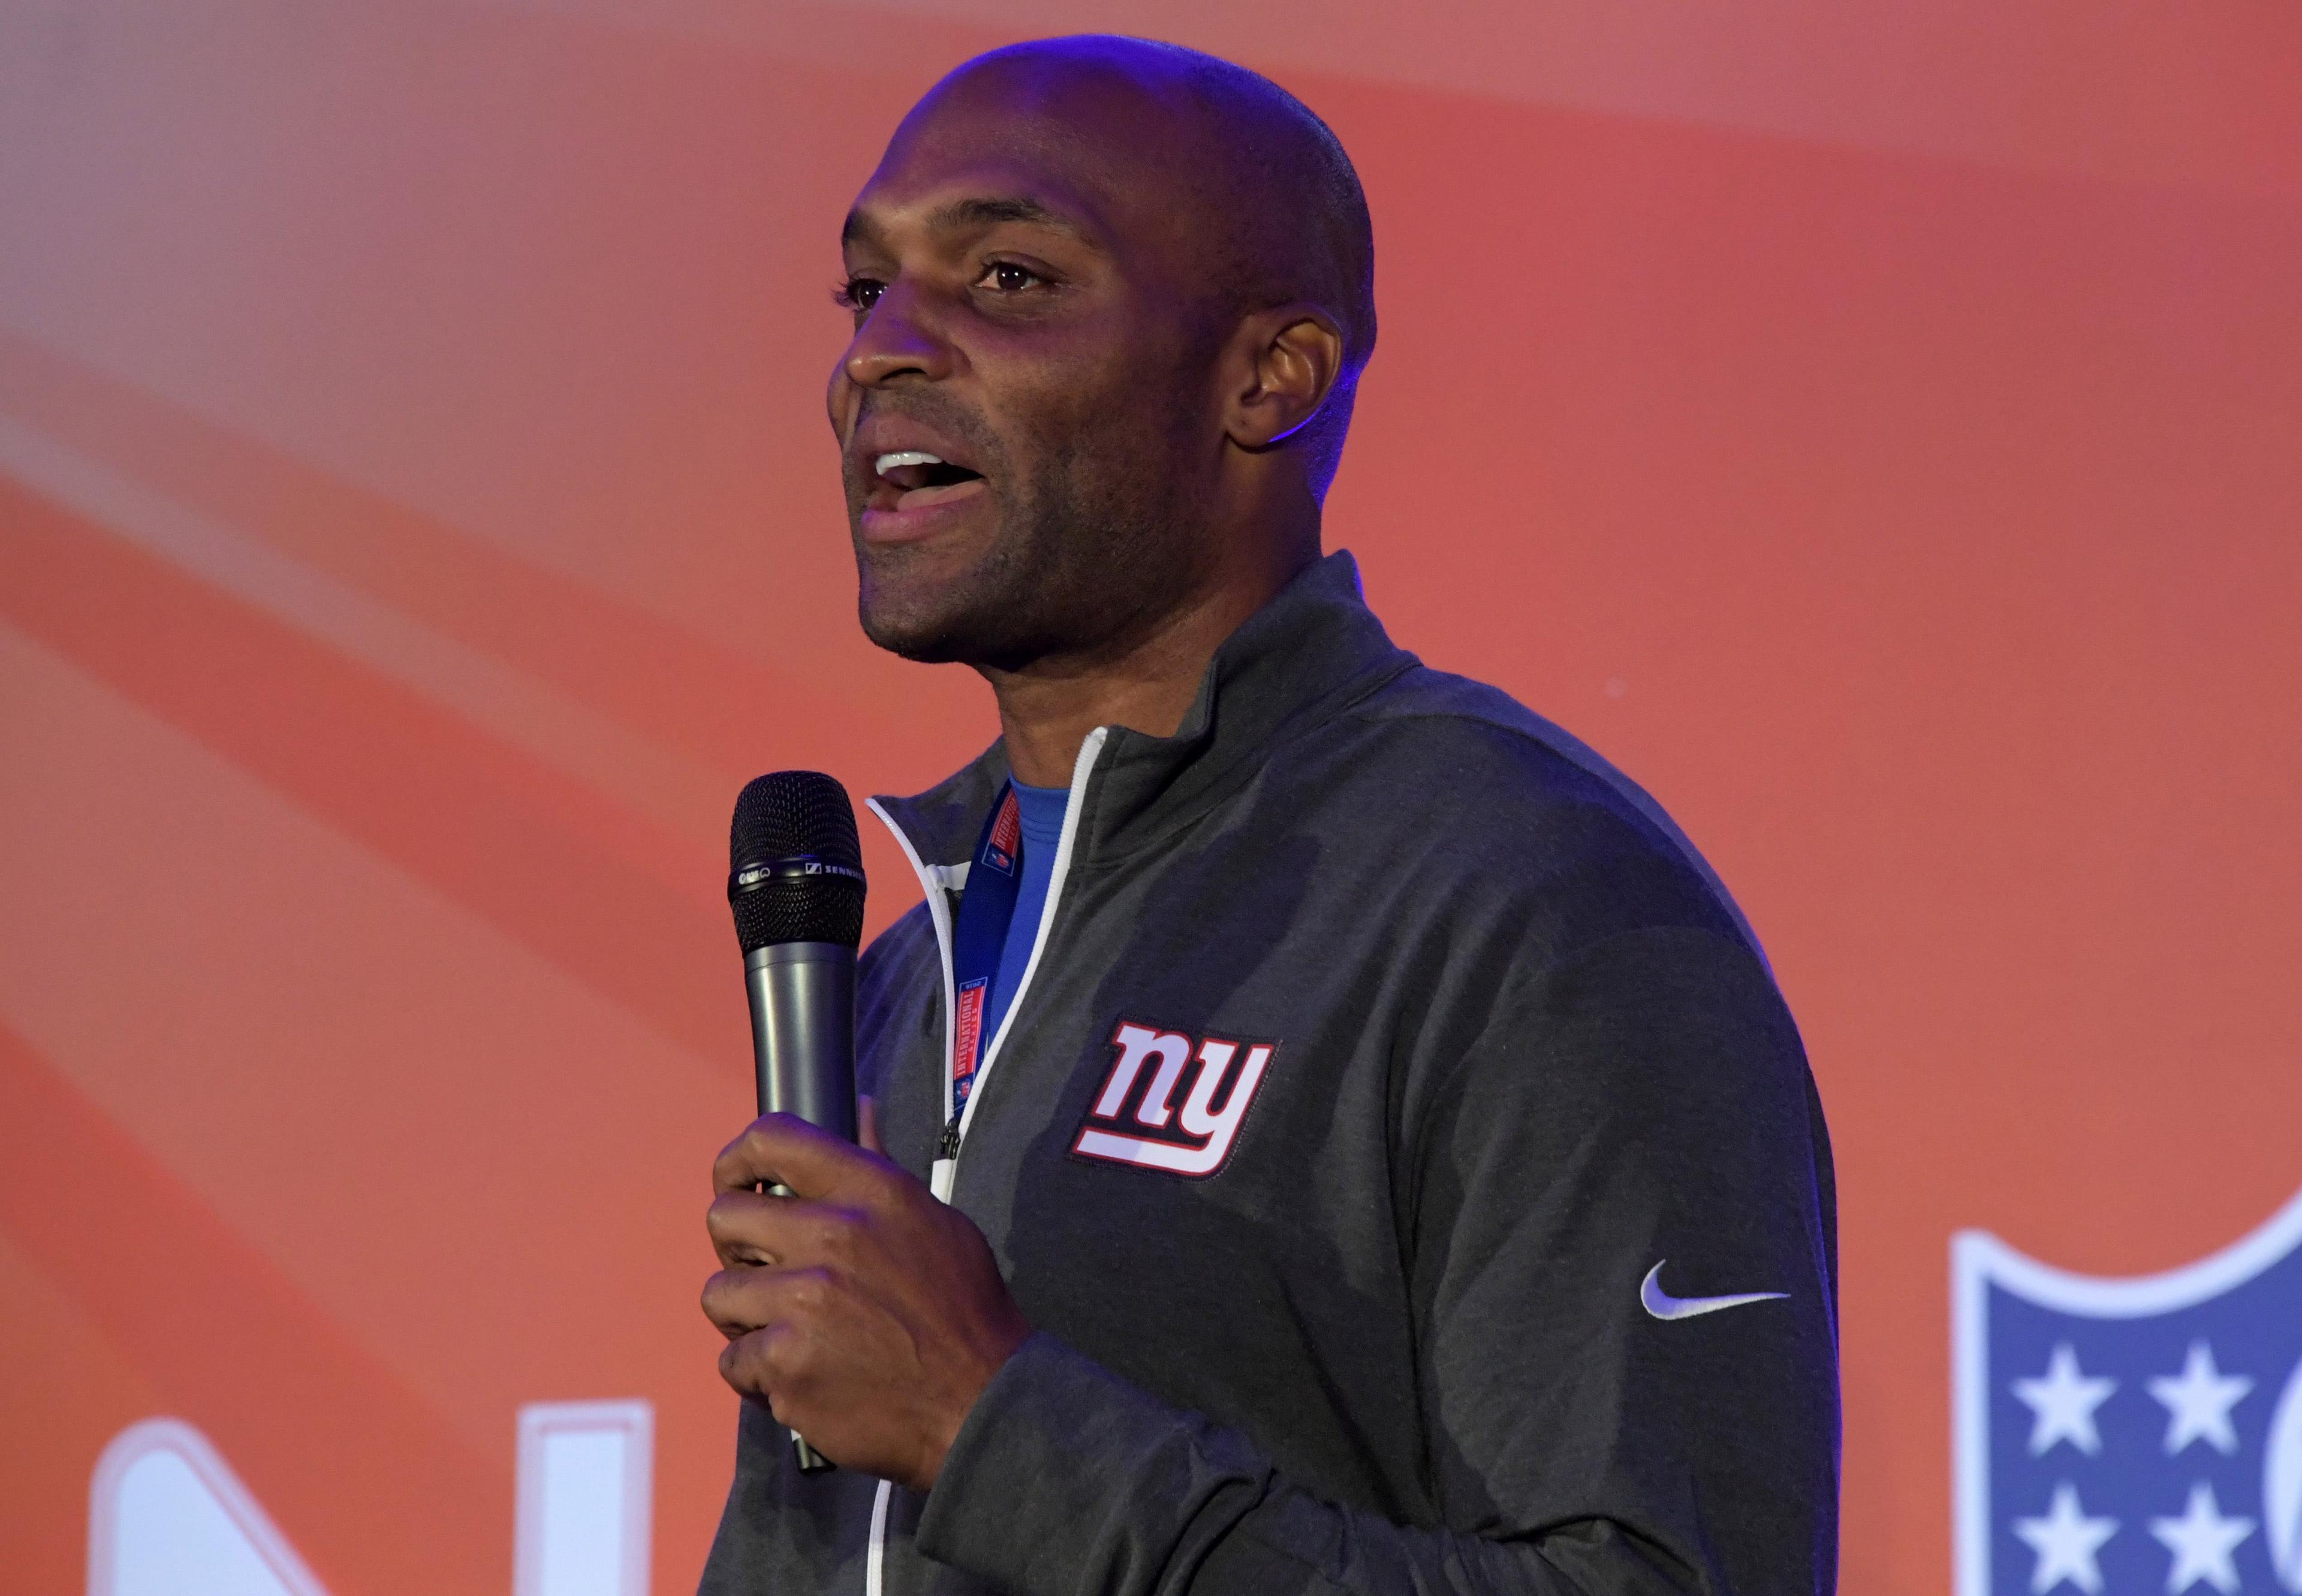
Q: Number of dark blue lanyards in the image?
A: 1